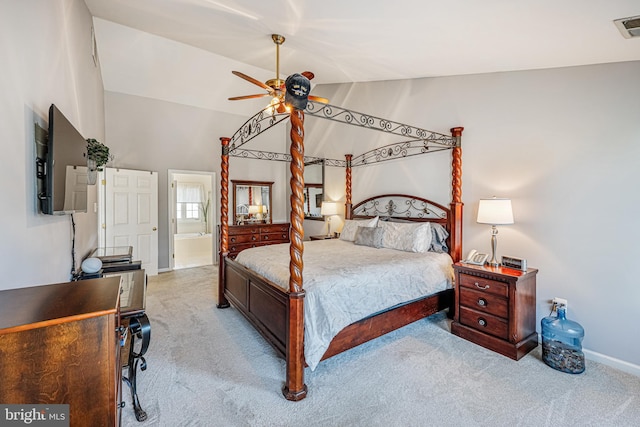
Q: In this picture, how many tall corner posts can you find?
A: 4